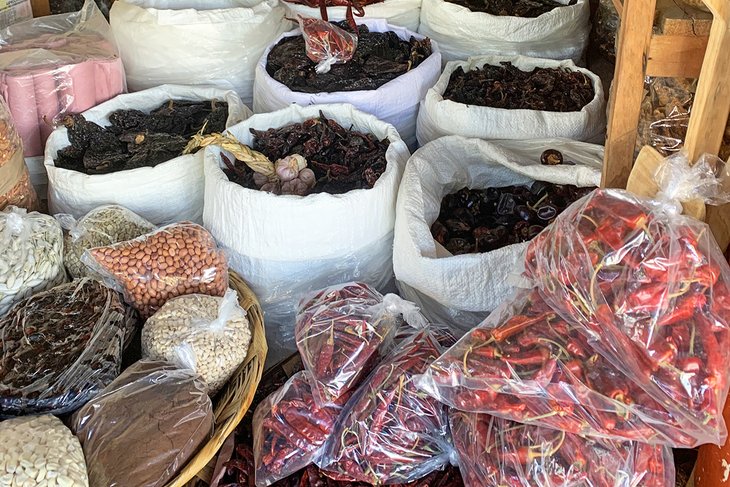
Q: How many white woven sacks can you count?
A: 8